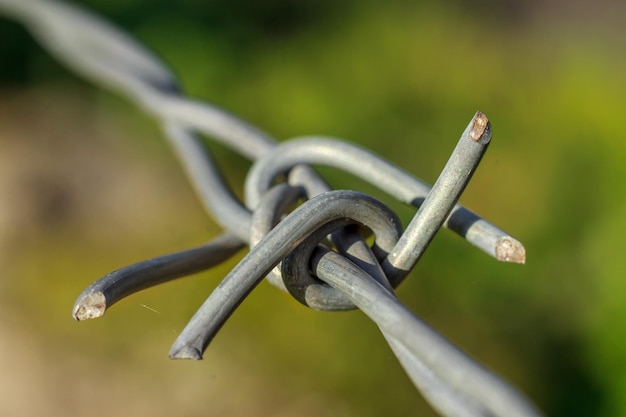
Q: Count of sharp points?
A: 4